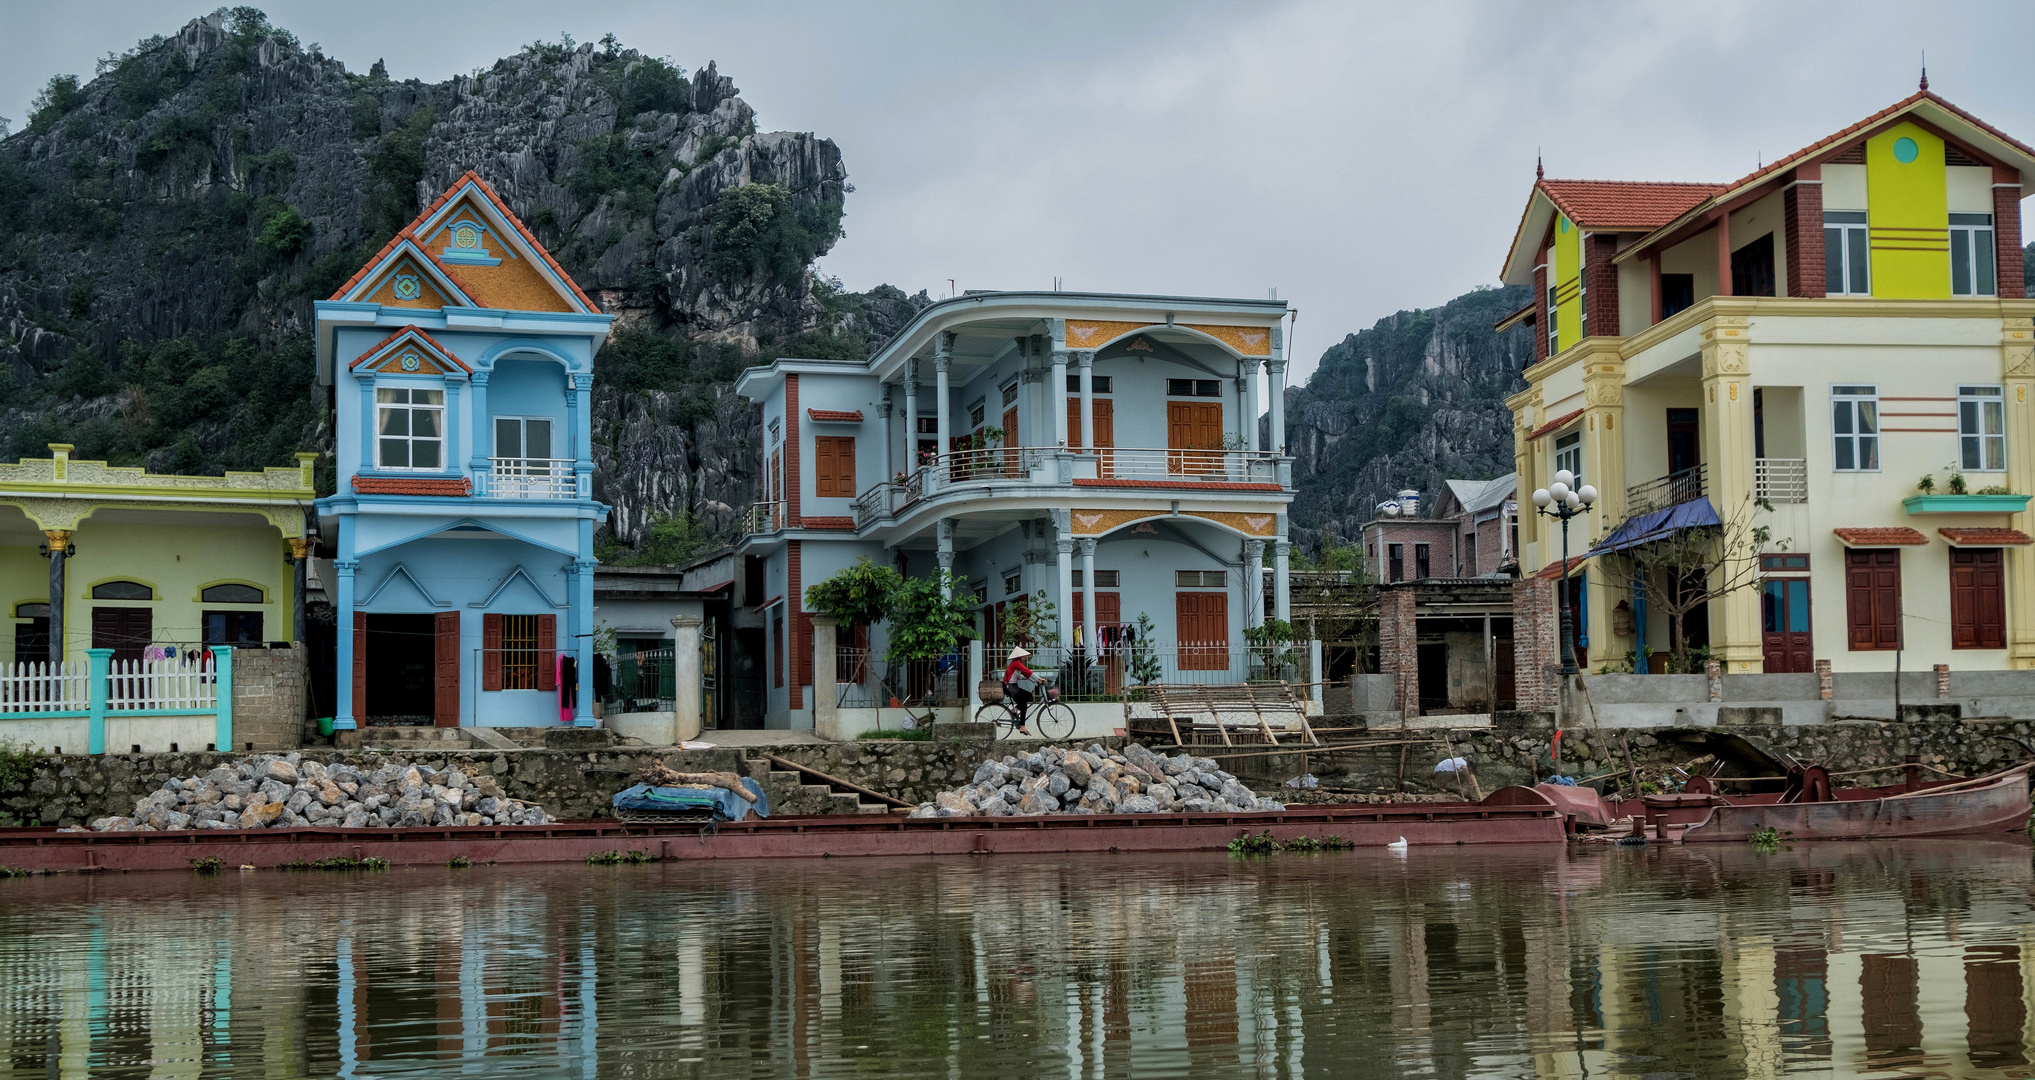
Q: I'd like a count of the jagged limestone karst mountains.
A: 2